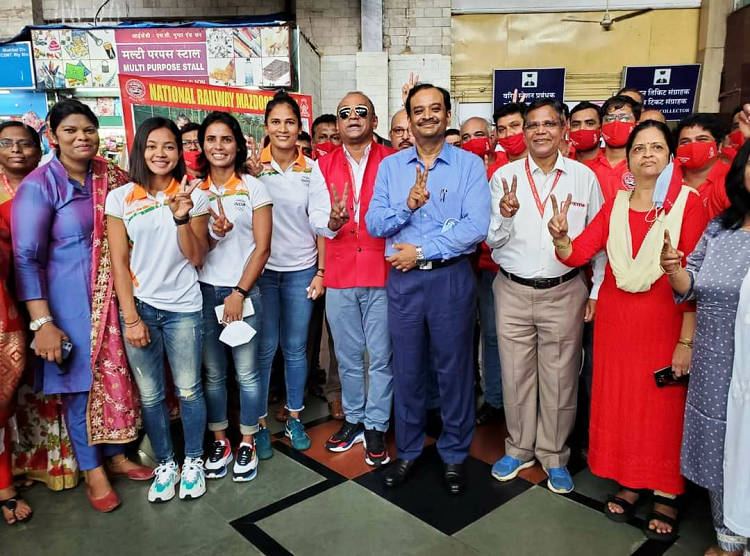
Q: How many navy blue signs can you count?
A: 2